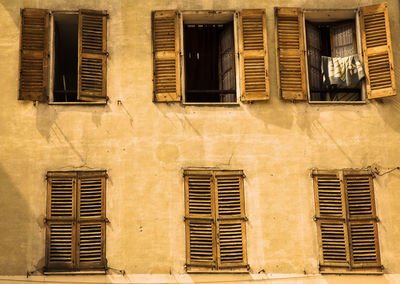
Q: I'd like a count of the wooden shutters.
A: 12